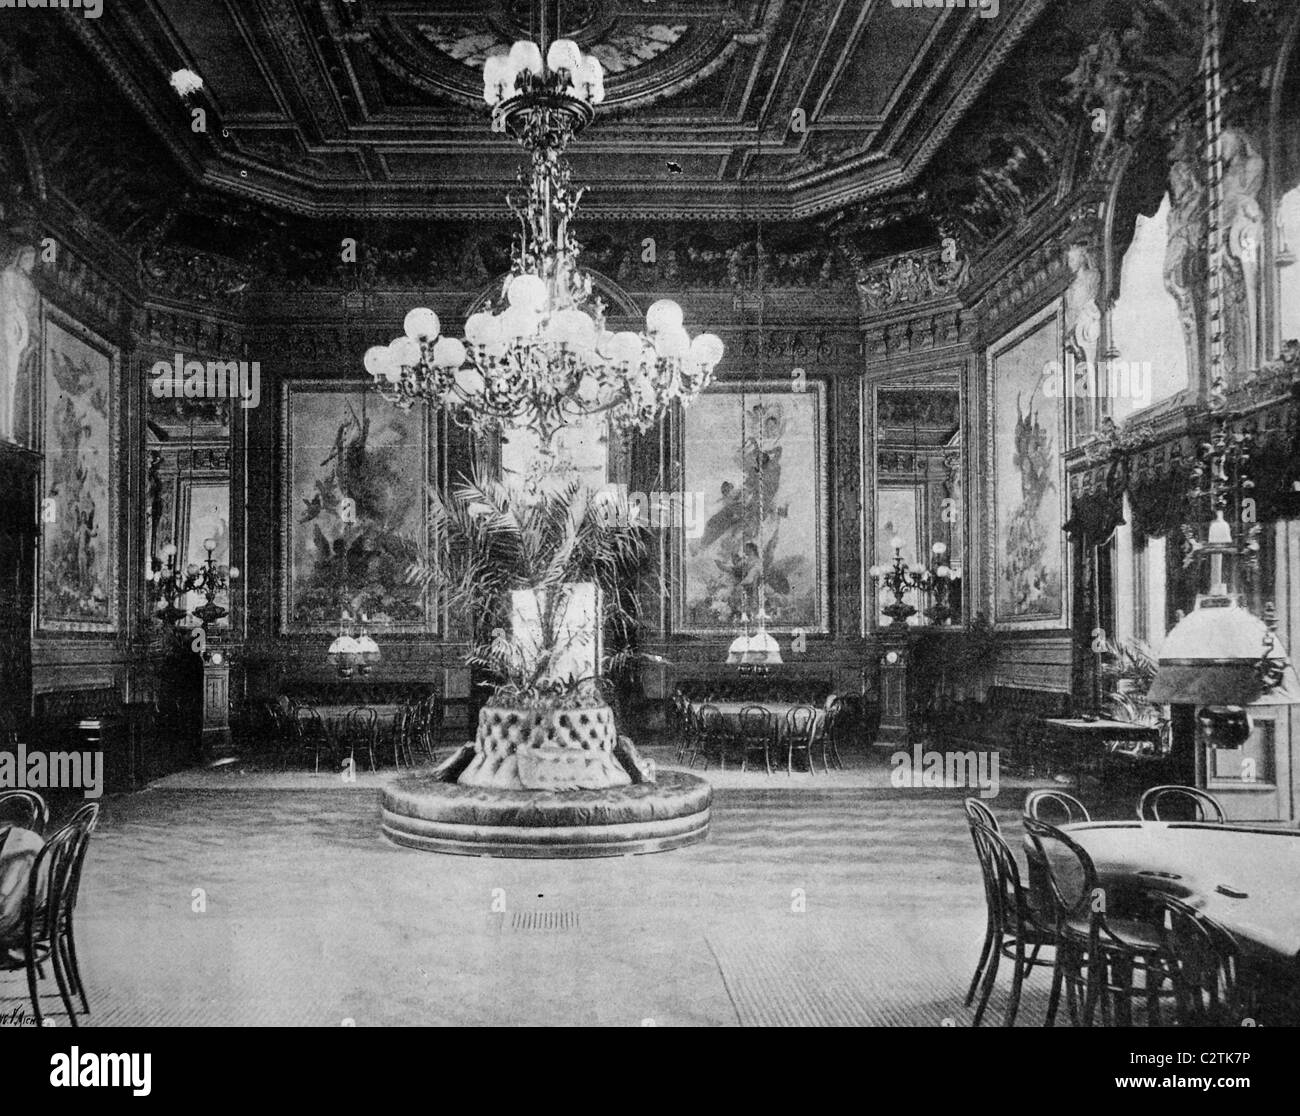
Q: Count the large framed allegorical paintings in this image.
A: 4